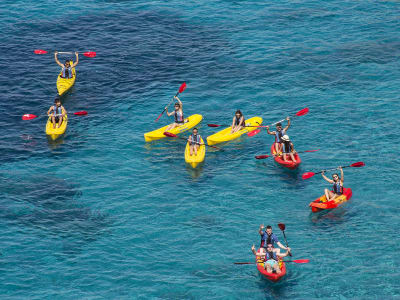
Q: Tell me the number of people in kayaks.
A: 10